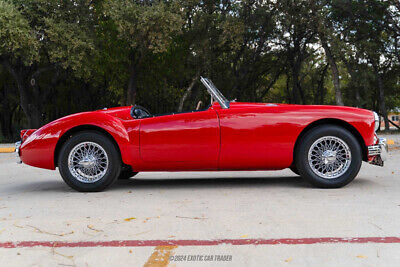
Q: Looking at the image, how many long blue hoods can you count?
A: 0